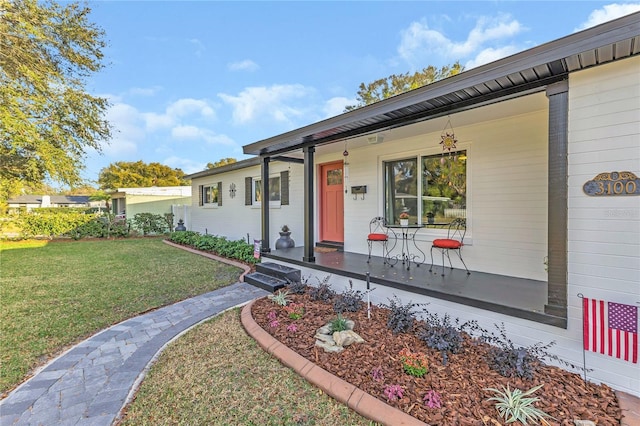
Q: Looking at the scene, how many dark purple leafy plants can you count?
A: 6